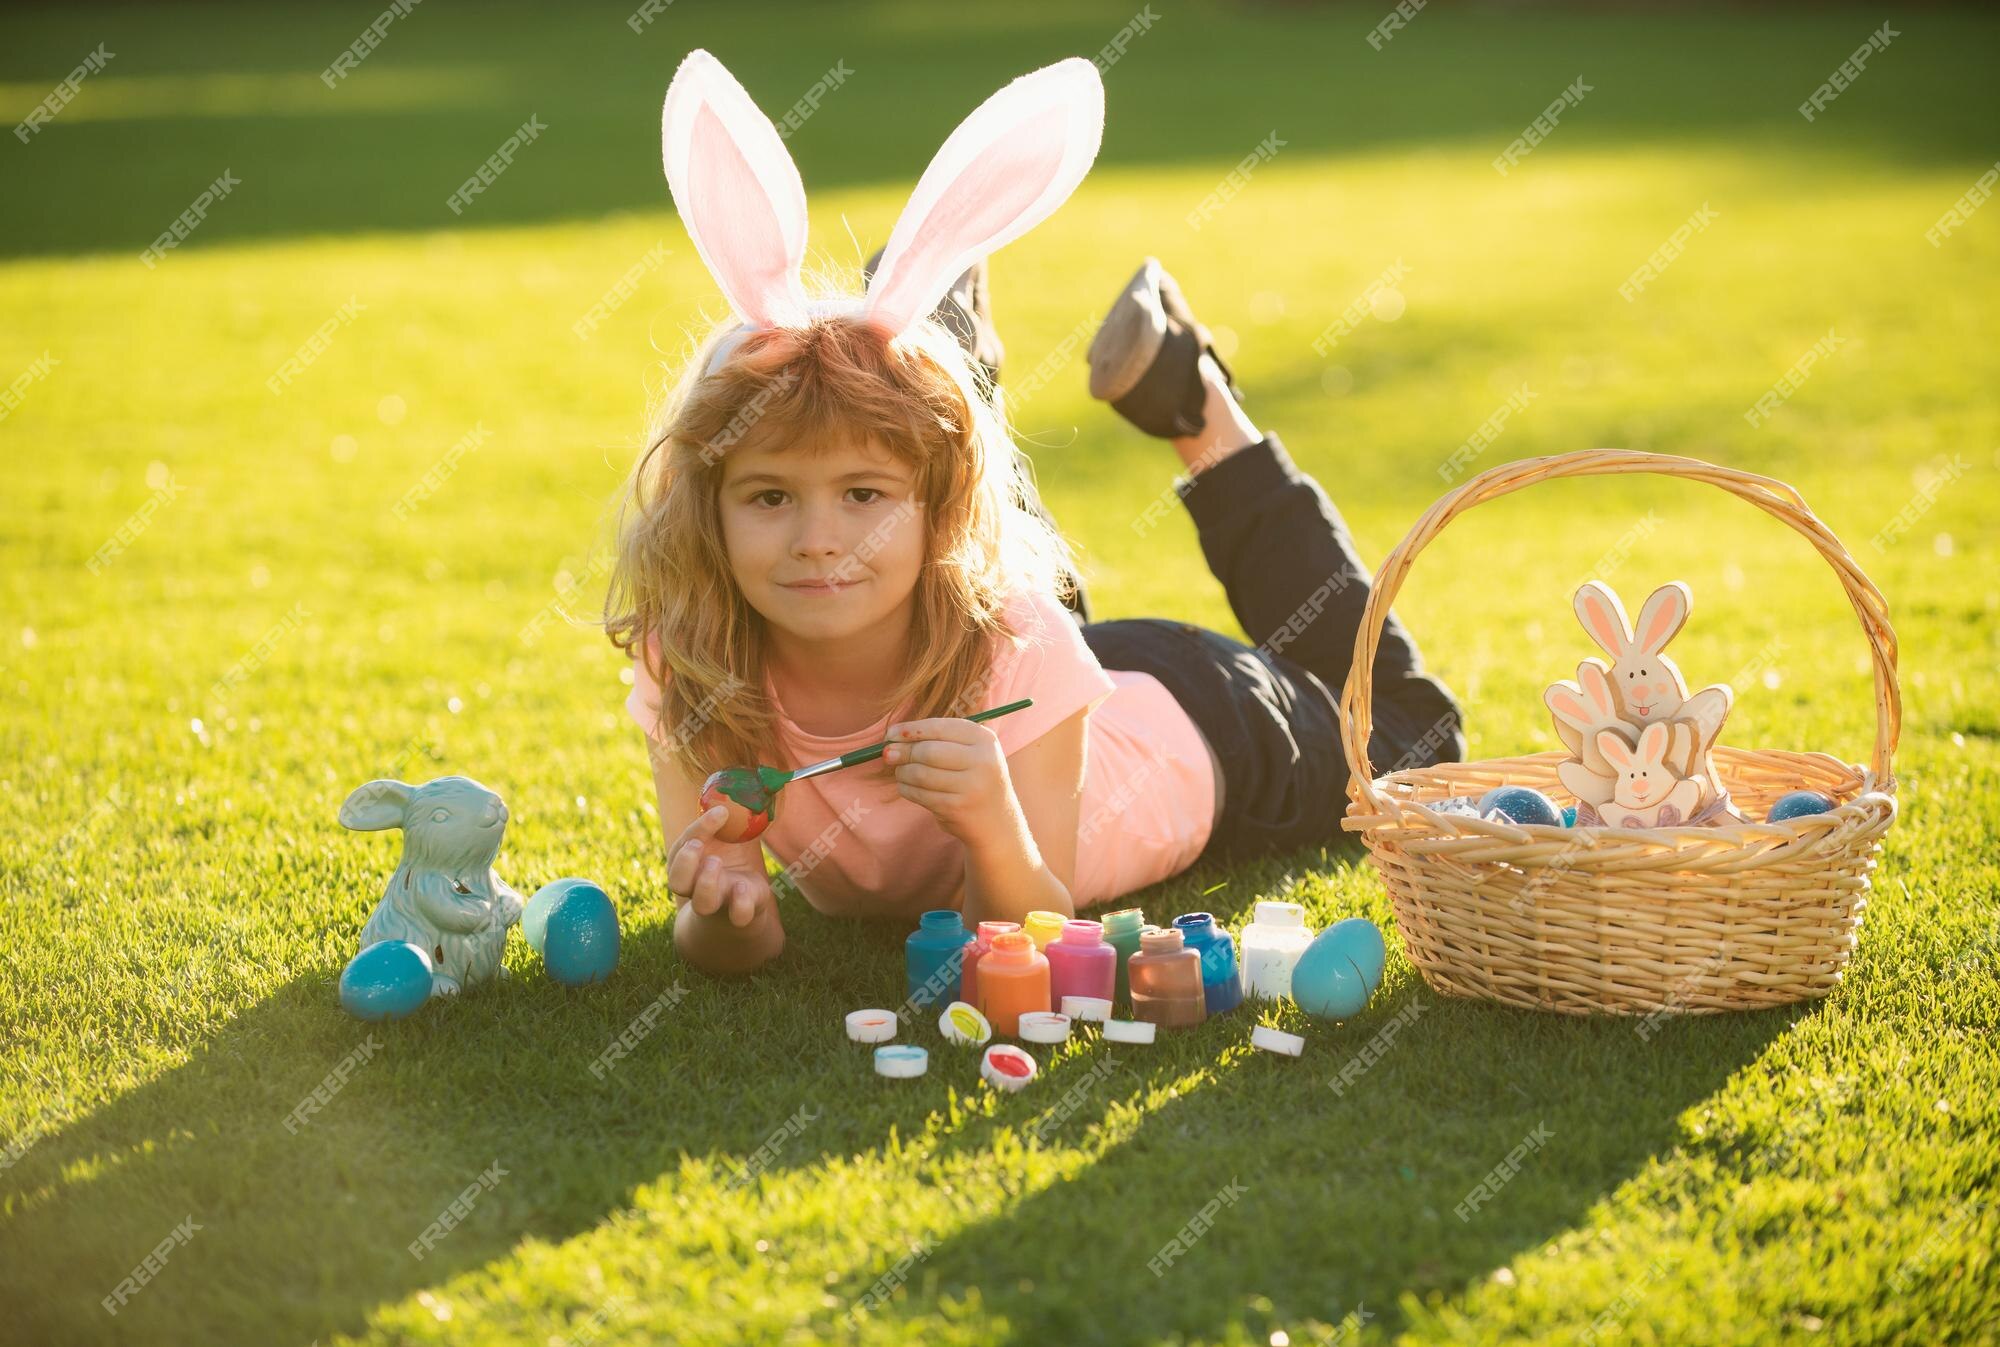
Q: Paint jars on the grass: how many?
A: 9